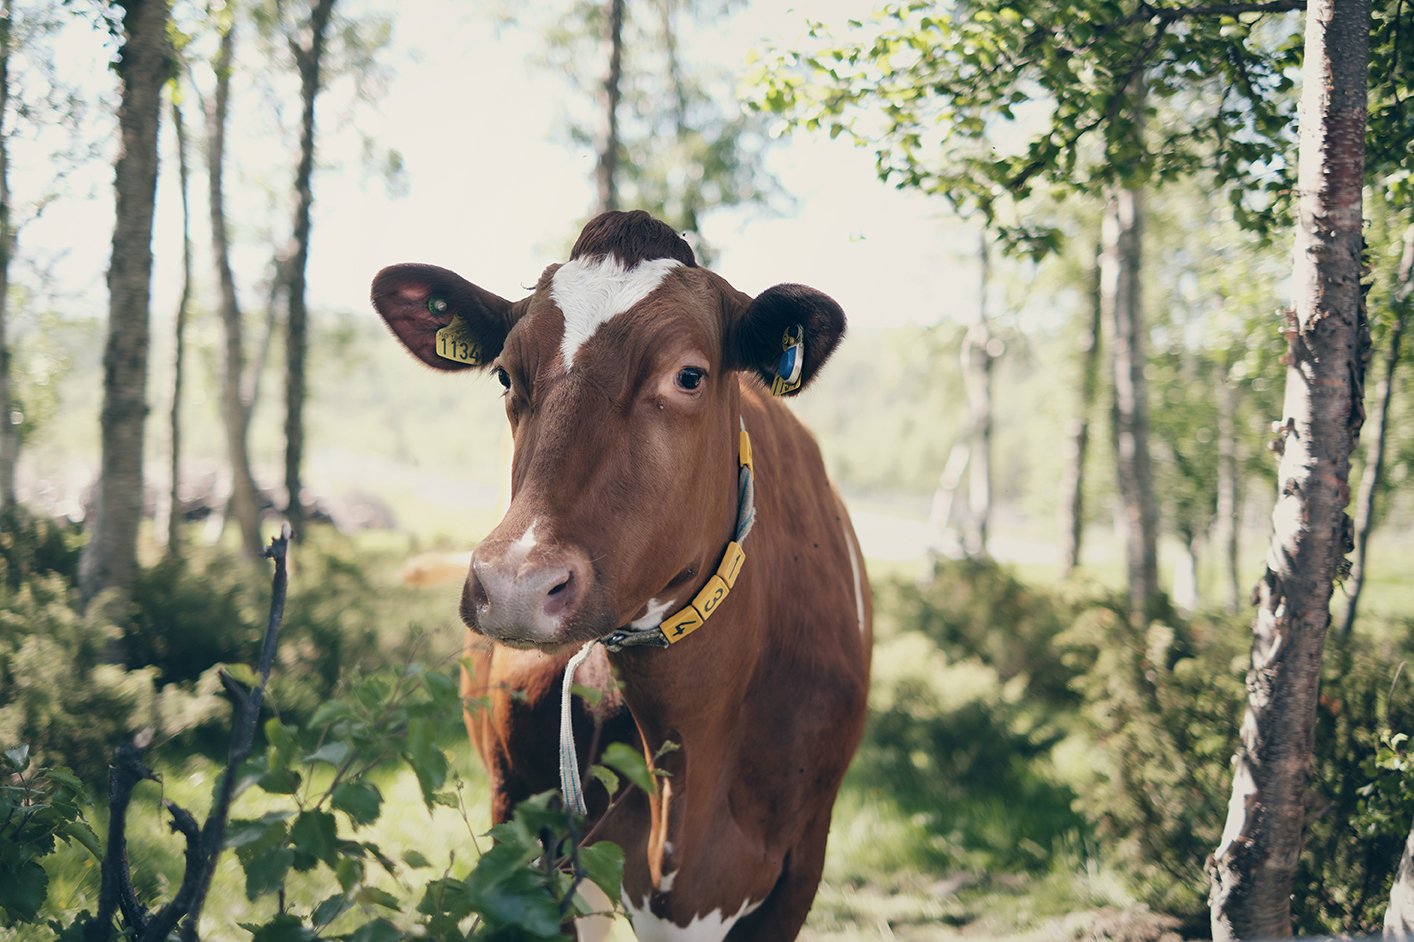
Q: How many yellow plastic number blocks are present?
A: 4